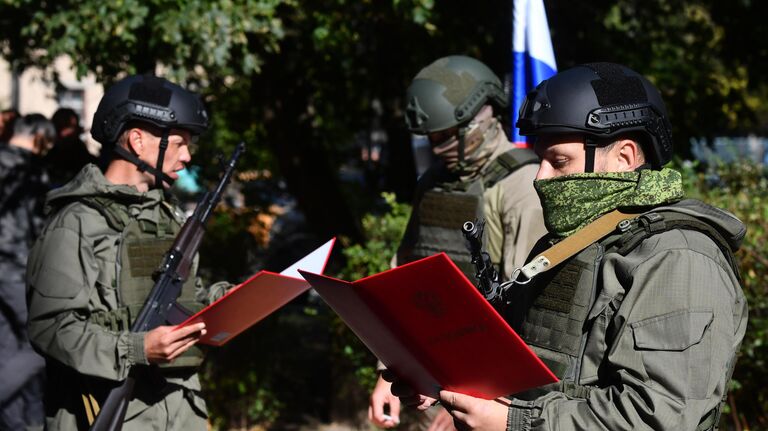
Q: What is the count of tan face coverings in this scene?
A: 1